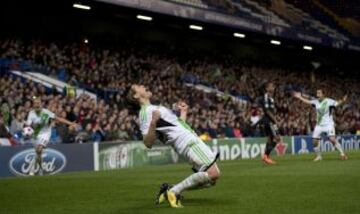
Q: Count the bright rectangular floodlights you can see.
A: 6